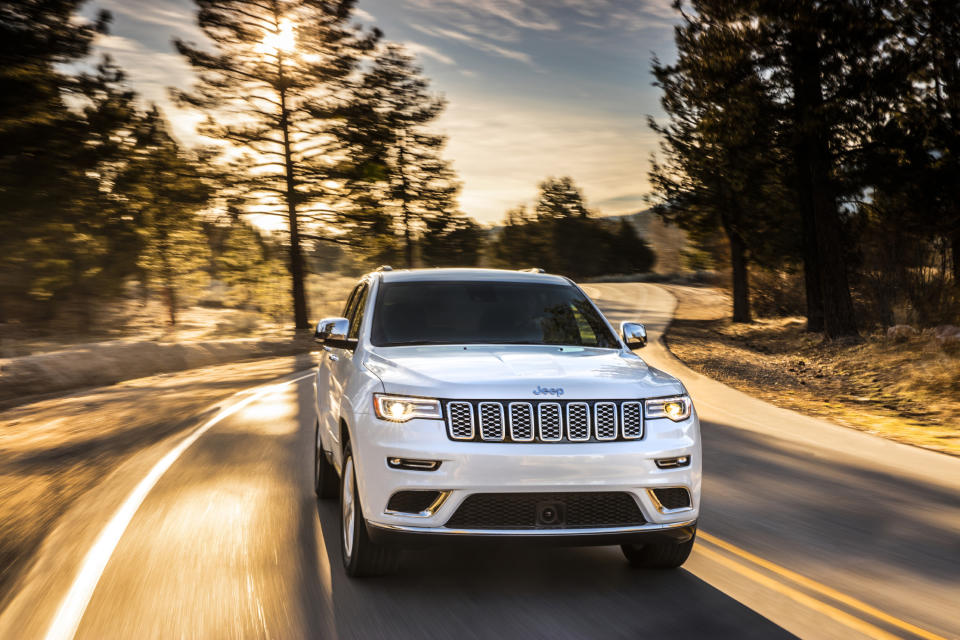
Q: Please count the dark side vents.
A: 2